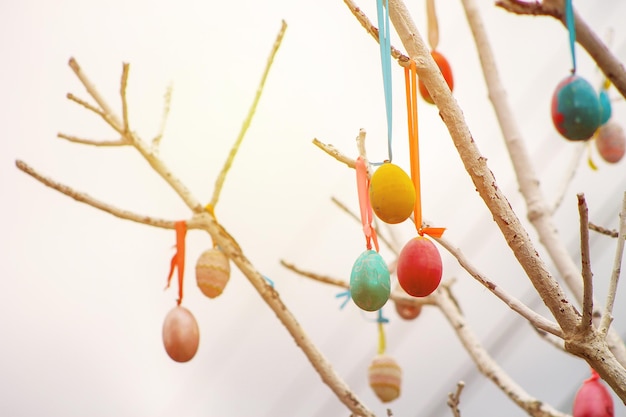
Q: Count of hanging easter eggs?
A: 12